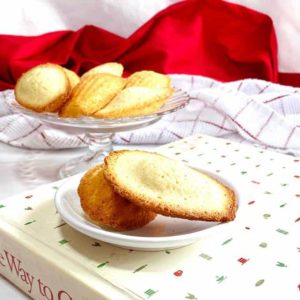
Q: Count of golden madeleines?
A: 8